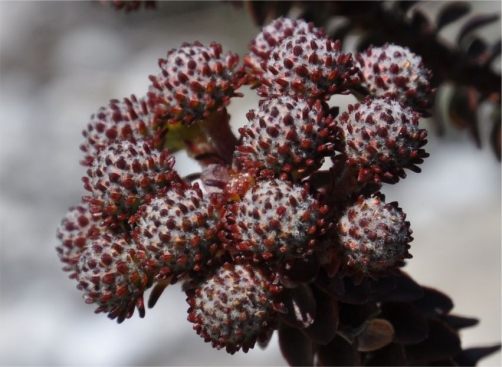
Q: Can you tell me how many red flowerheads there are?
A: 14